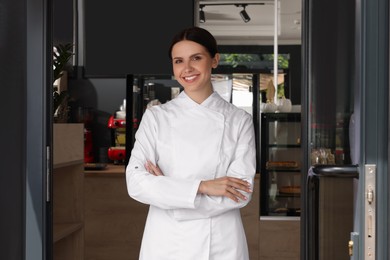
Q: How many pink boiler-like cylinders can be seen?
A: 0